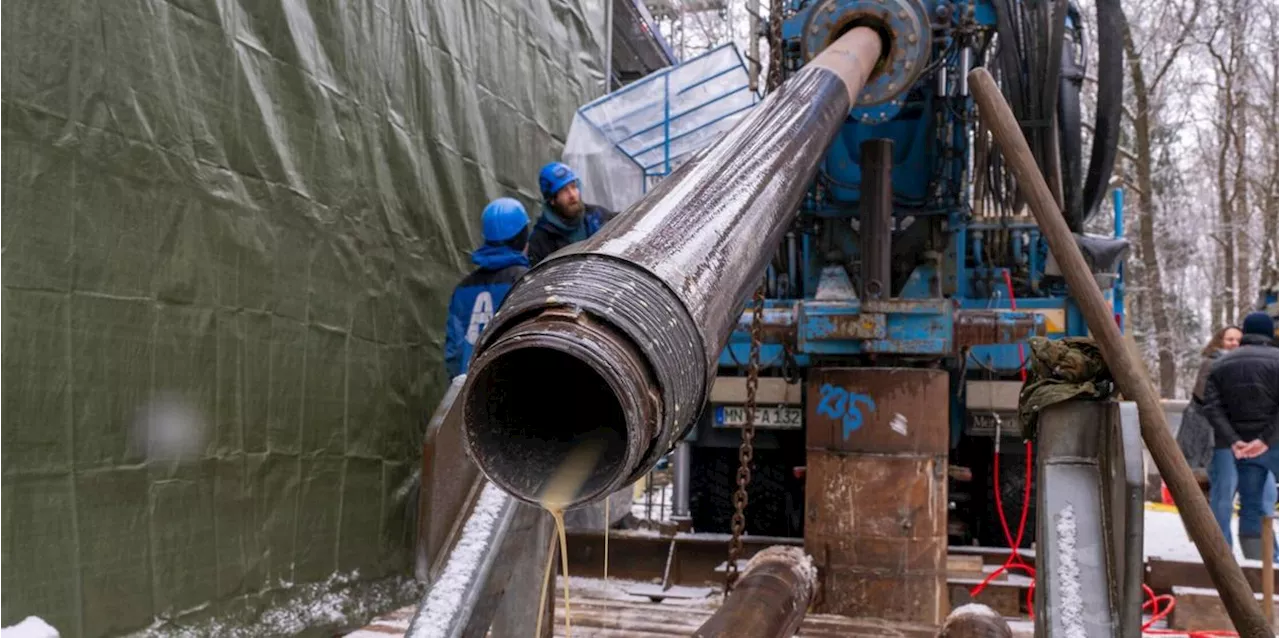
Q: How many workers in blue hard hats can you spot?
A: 2